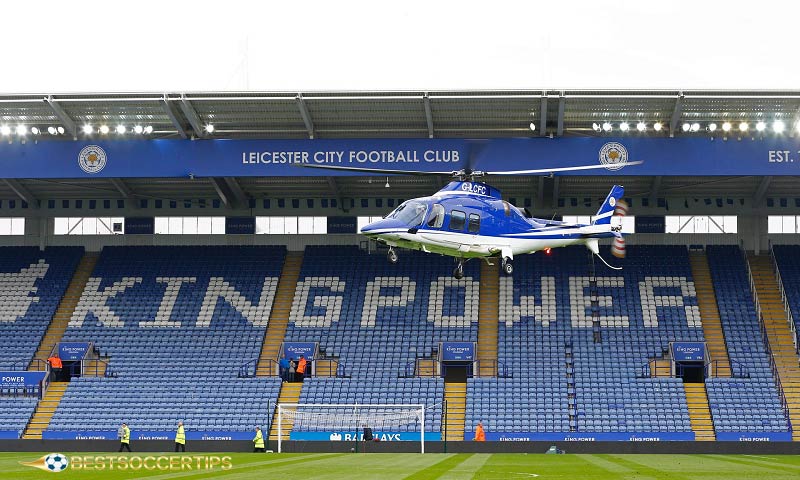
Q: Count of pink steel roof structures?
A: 0